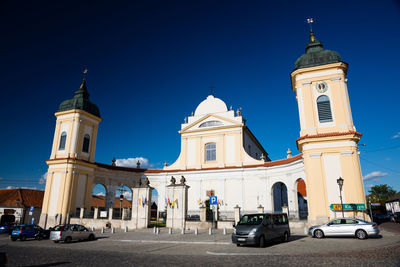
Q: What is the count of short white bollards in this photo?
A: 12